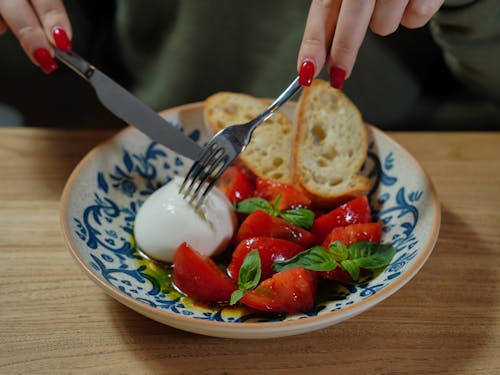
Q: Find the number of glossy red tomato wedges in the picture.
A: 8